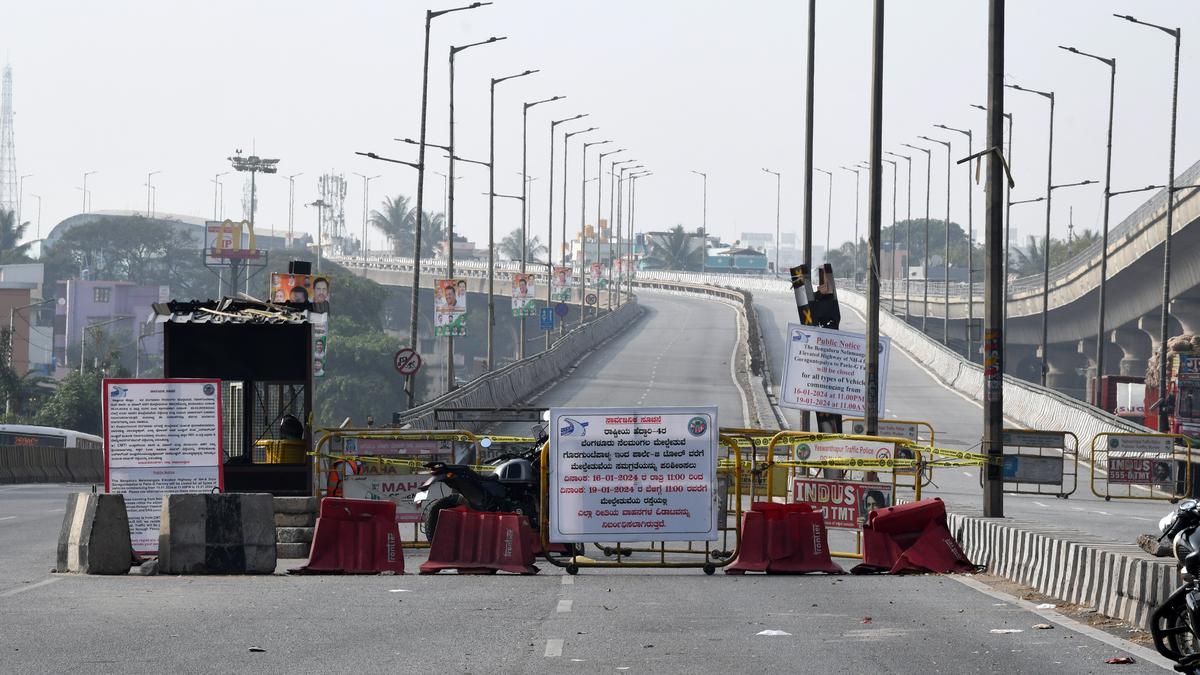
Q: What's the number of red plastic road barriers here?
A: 4